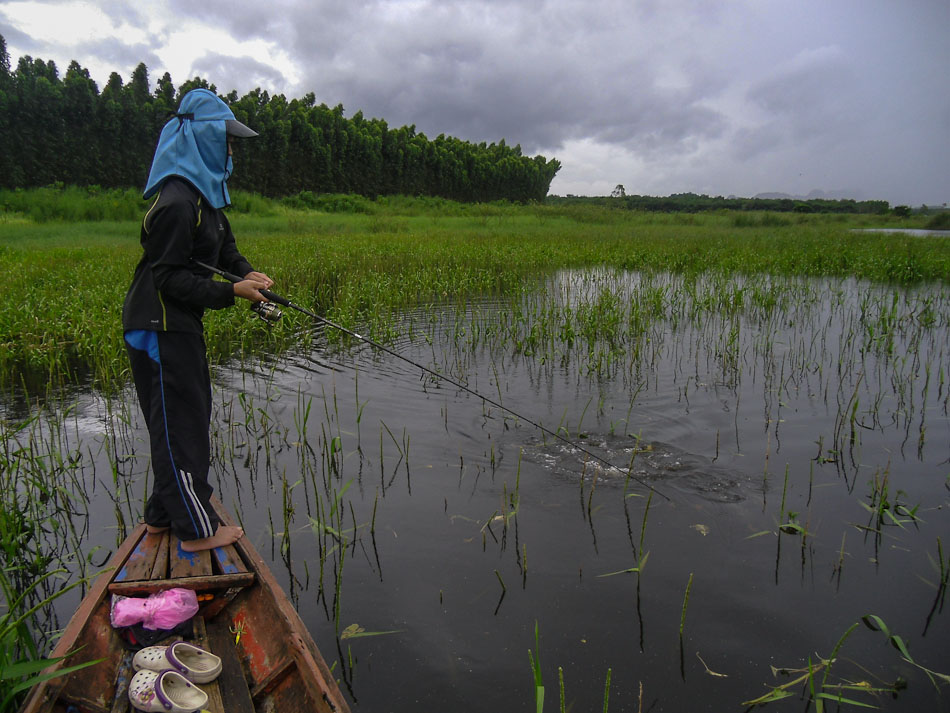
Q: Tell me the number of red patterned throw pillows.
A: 0